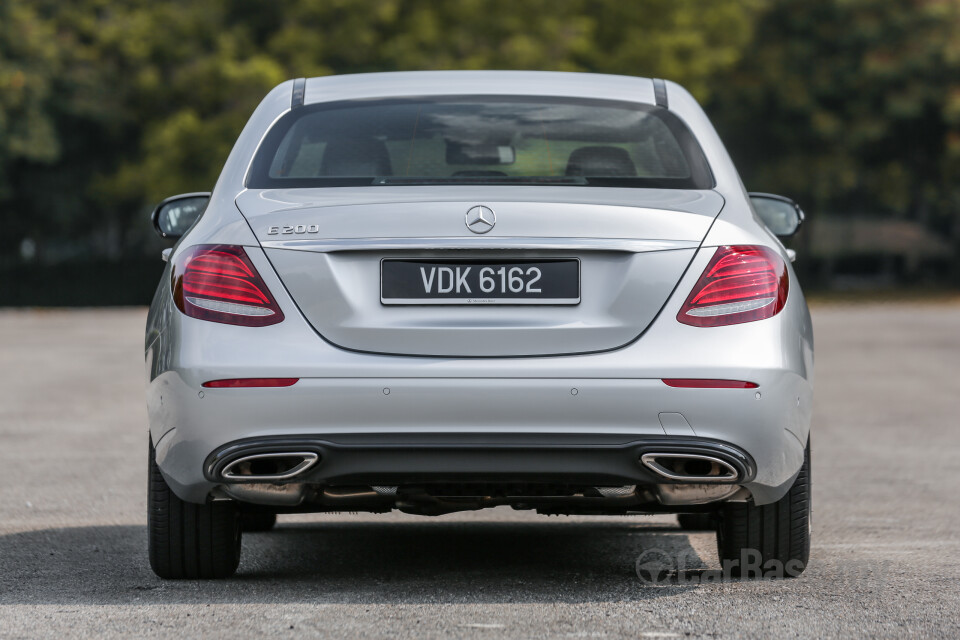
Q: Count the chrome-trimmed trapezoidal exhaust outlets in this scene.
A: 2